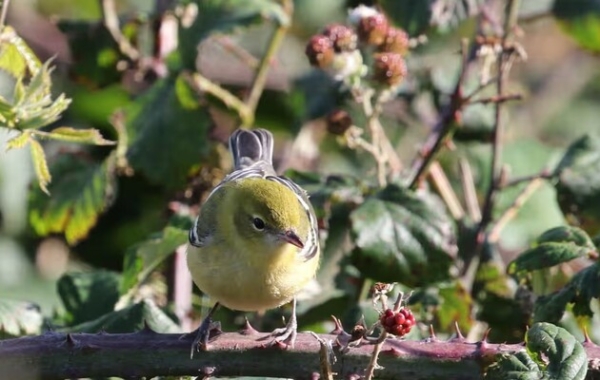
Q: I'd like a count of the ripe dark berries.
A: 1